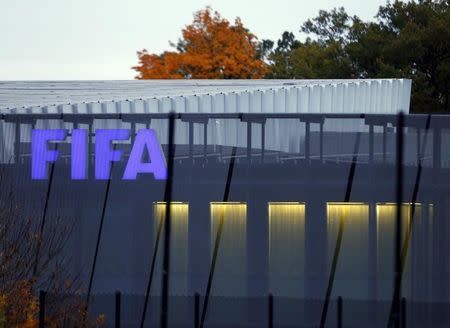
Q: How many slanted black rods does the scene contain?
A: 6